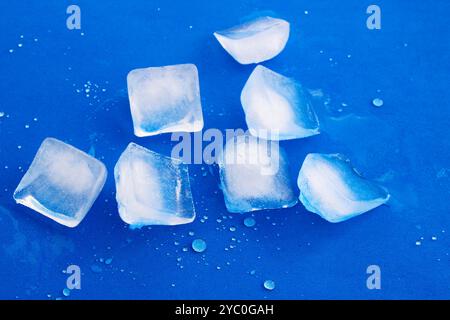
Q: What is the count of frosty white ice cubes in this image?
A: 7